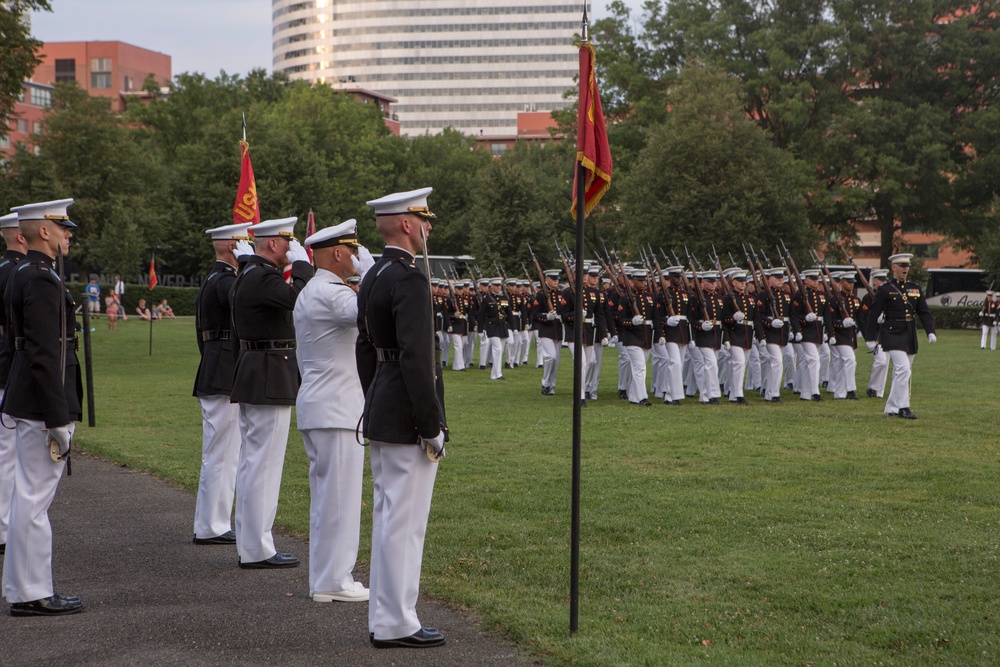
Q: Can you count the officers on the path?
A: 6